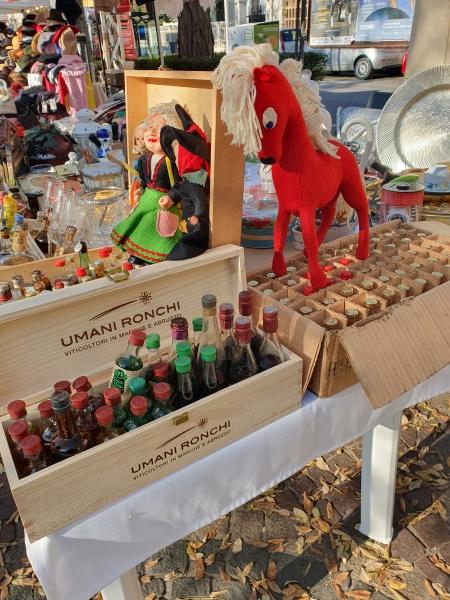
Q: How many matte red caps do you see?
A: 13